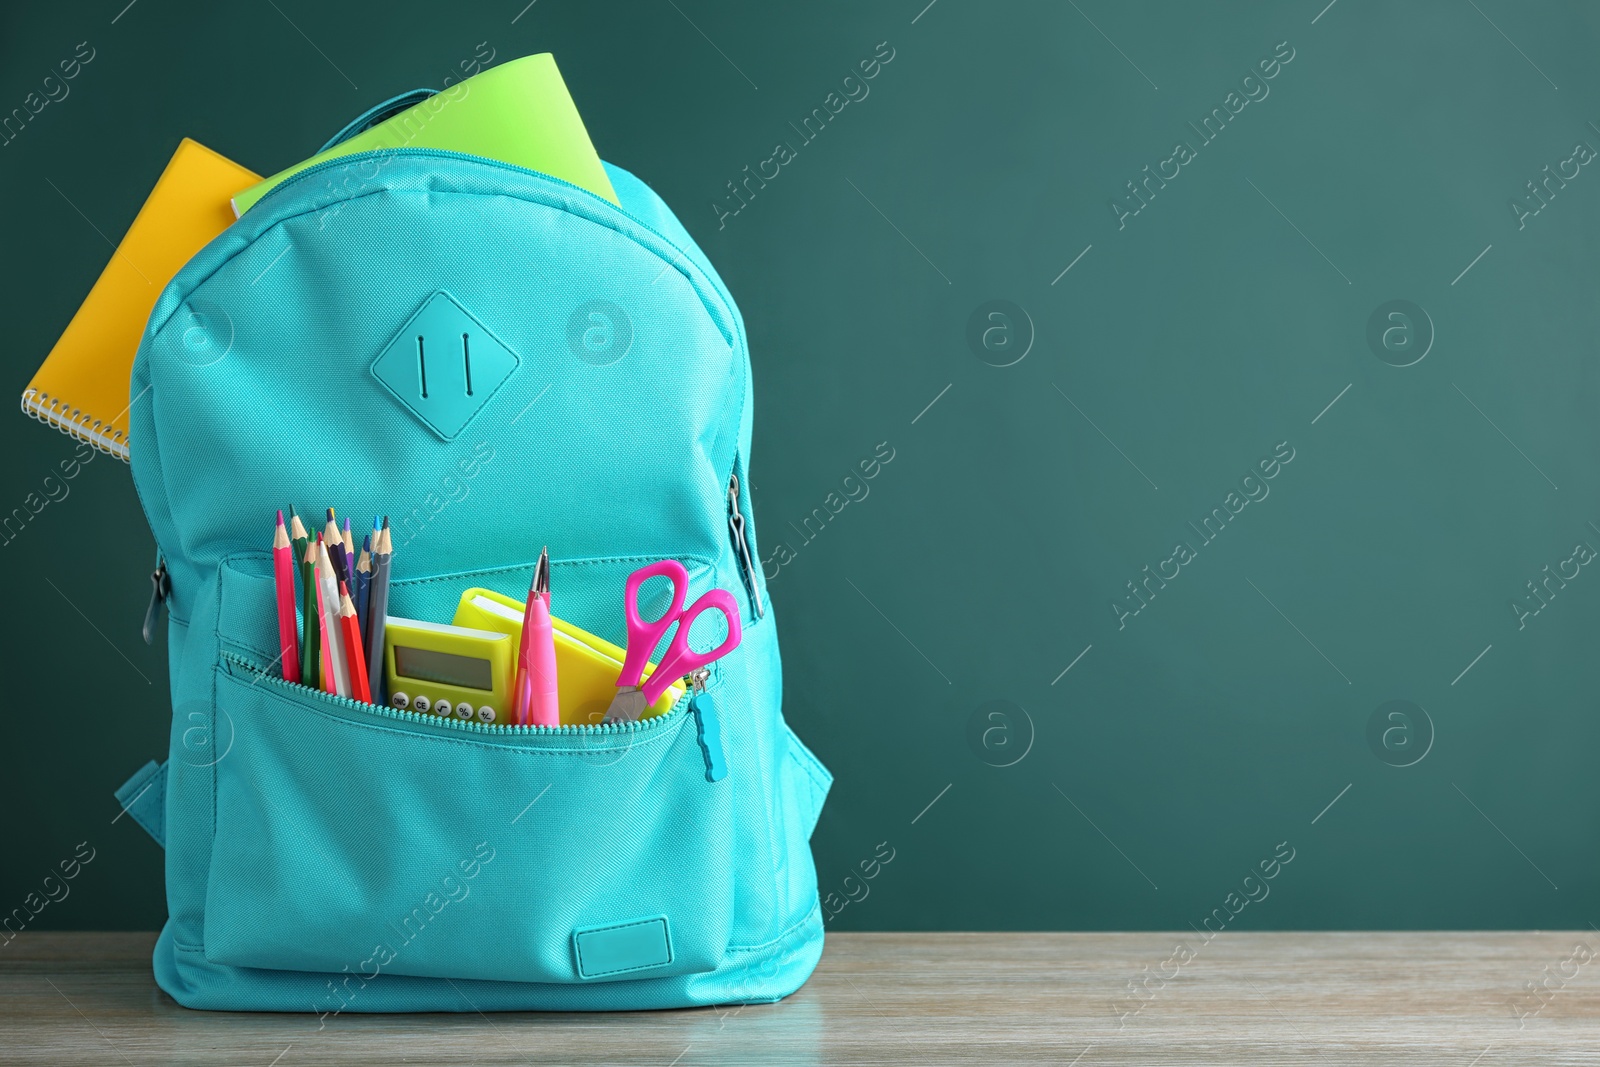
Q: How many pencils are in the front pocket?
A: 12